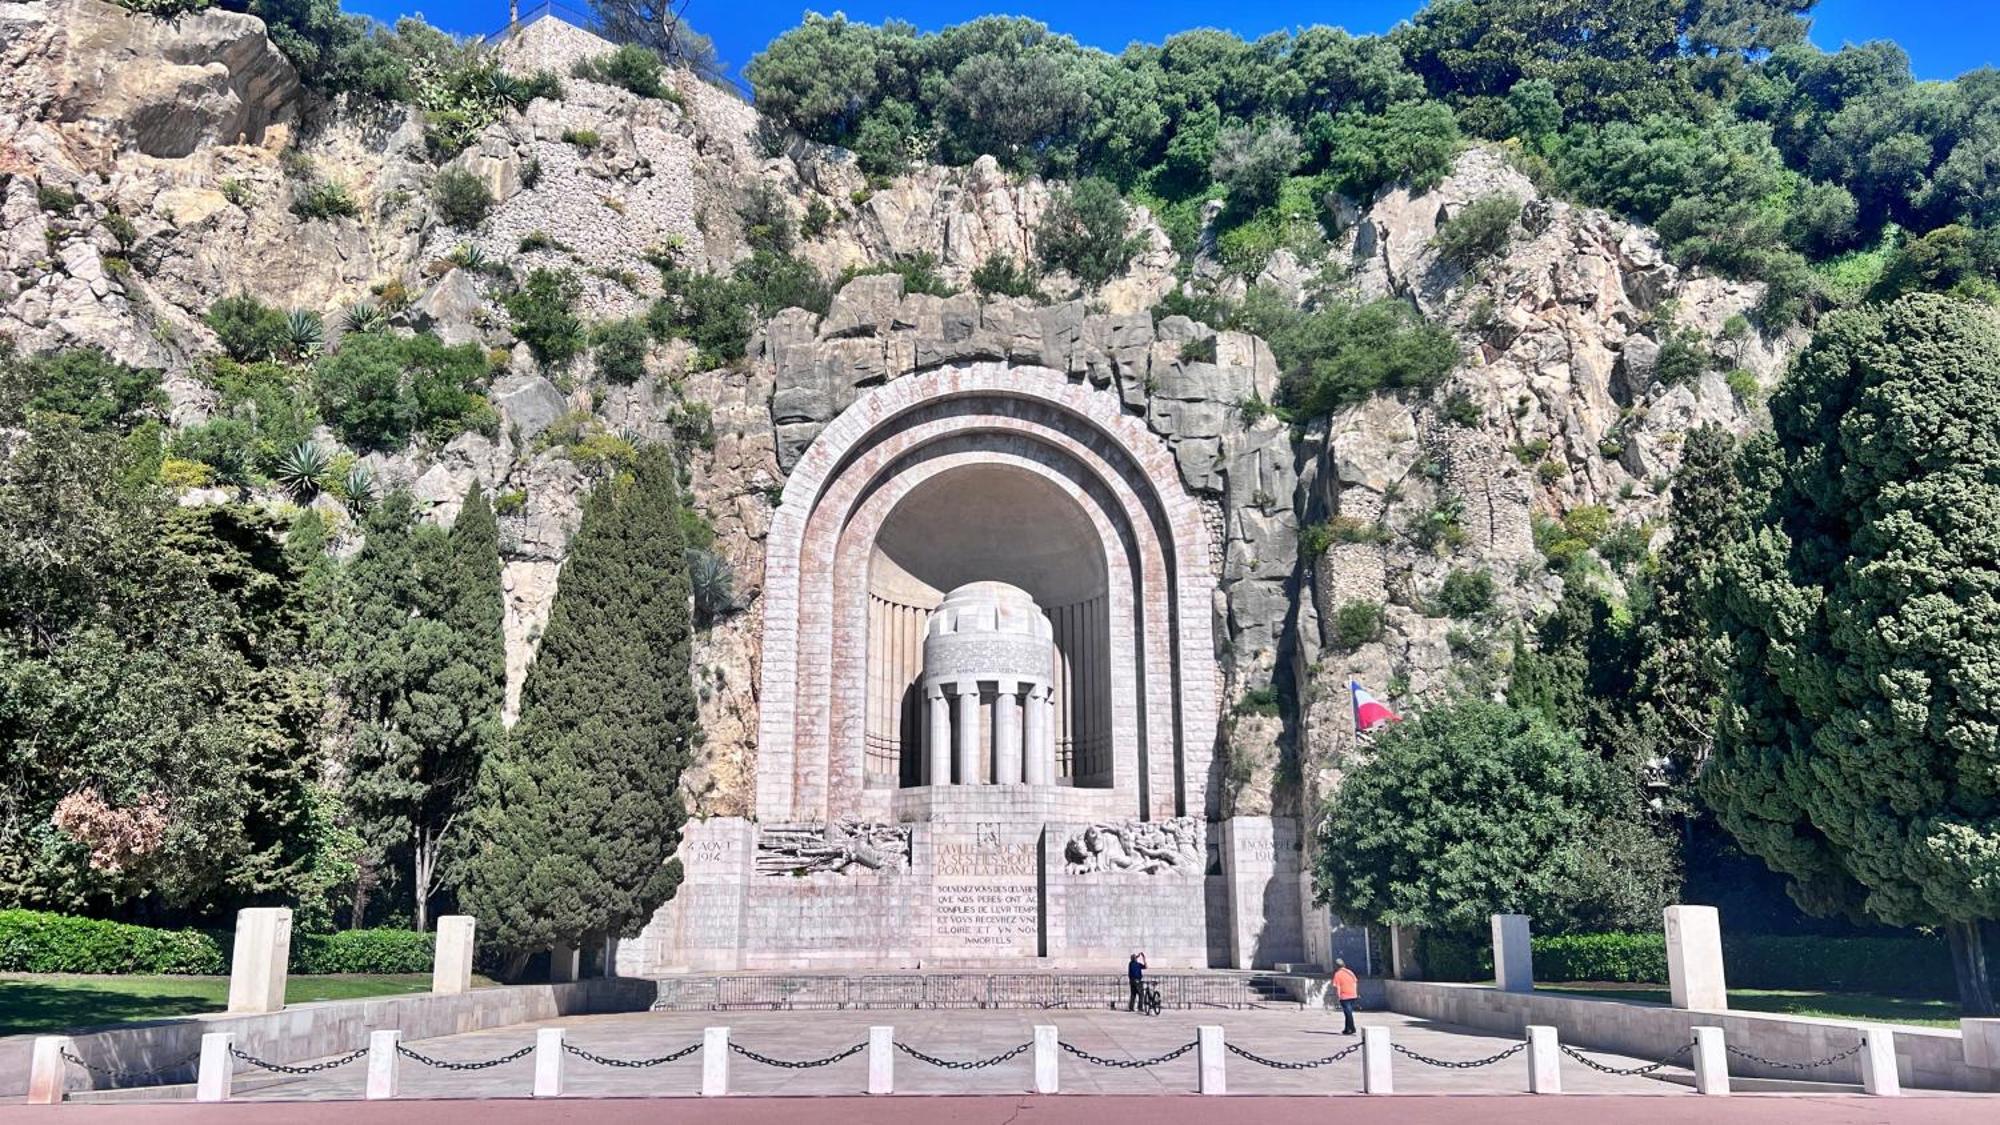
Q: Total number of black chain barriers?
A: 11